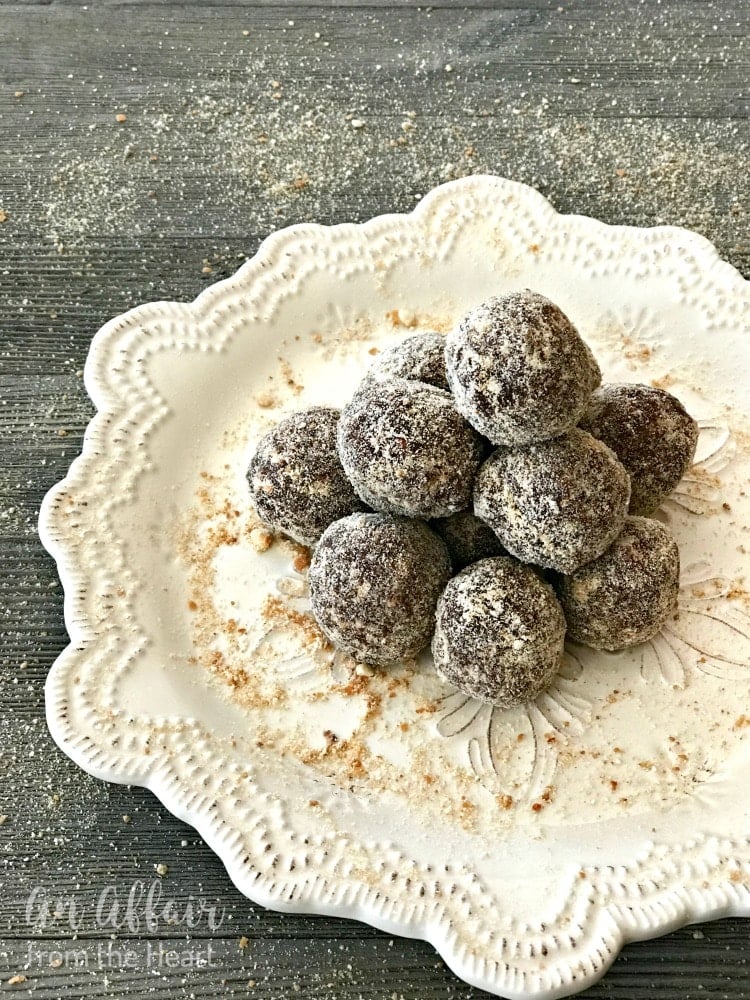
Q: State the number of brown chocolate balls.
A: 10